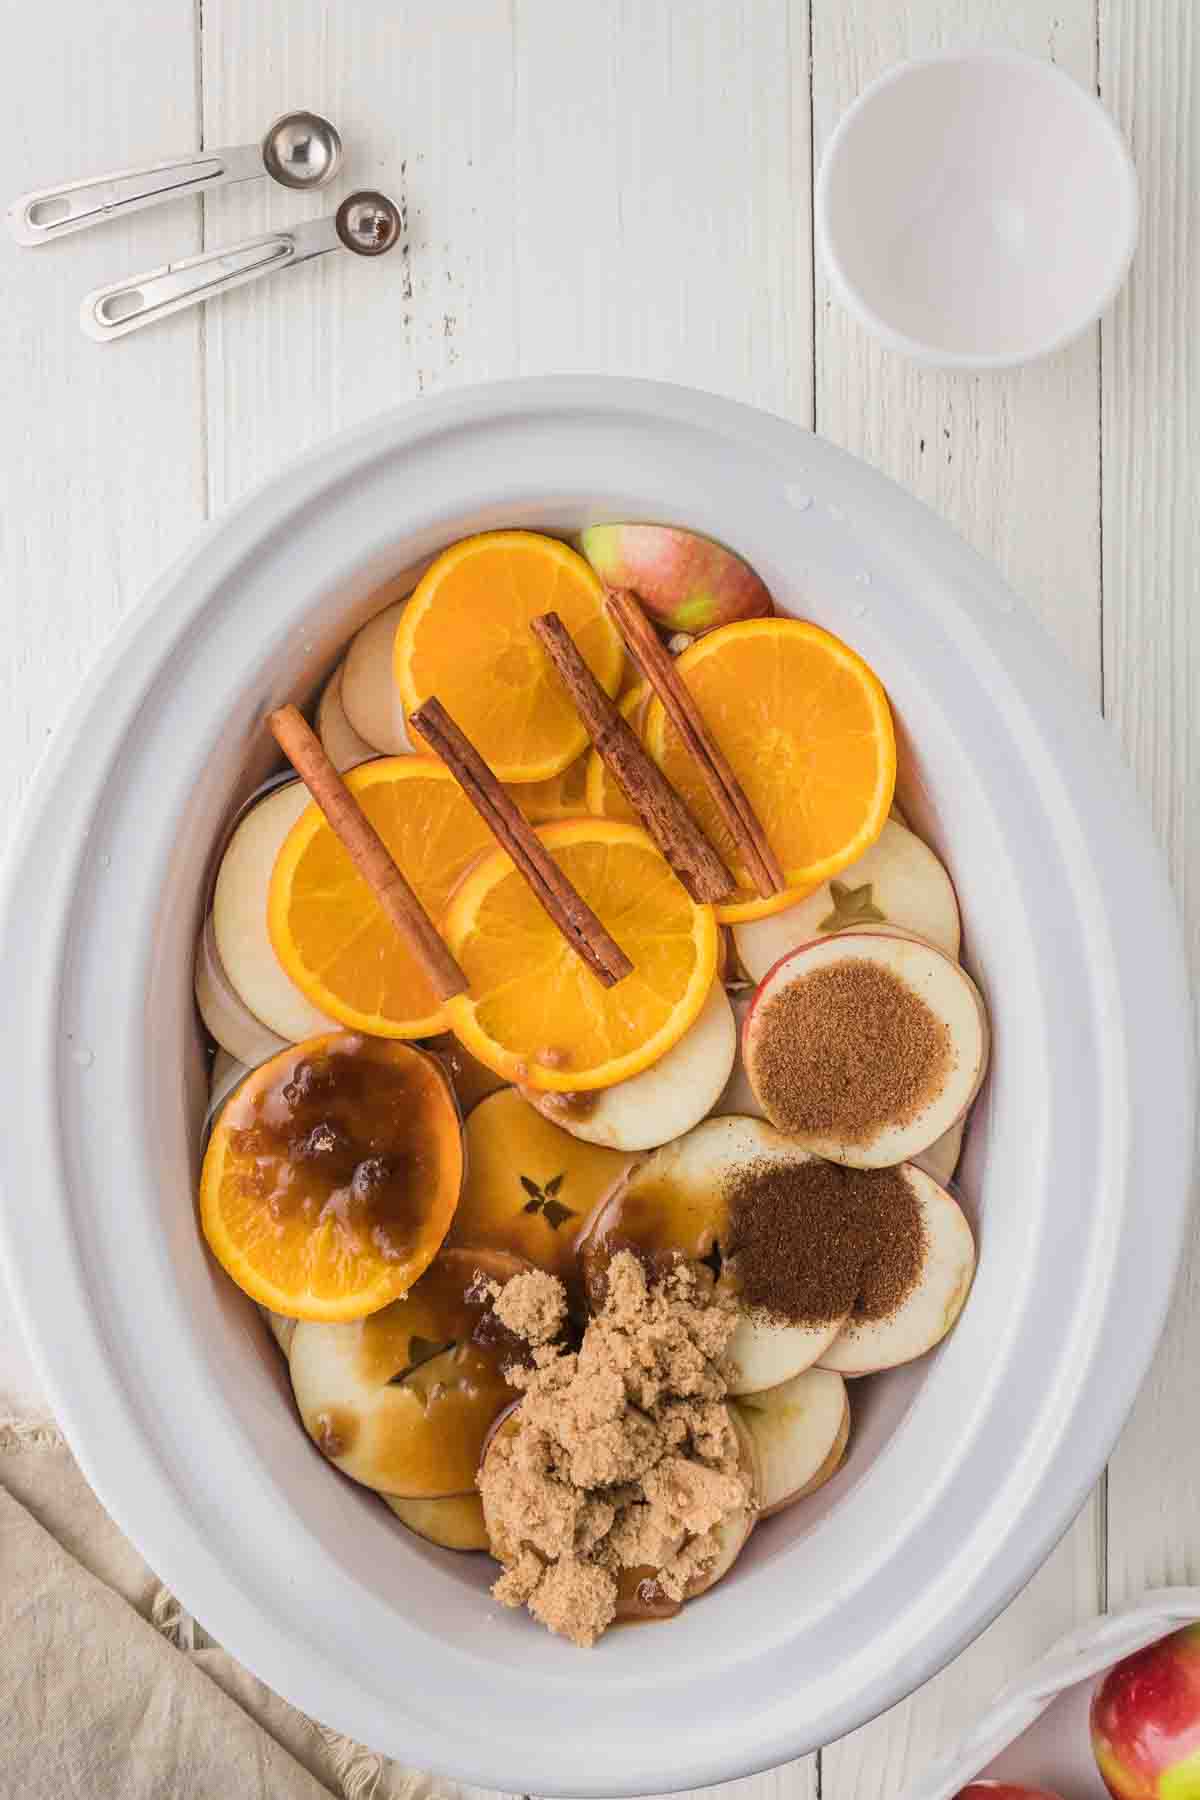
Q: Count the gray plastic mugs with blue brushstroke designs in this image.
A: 0